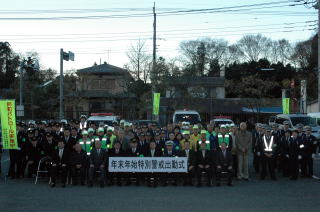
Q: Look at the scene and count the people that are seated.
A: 10